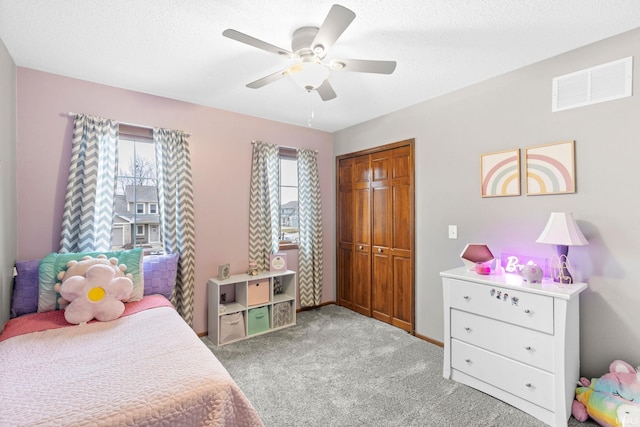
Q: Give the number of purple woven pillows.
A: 2